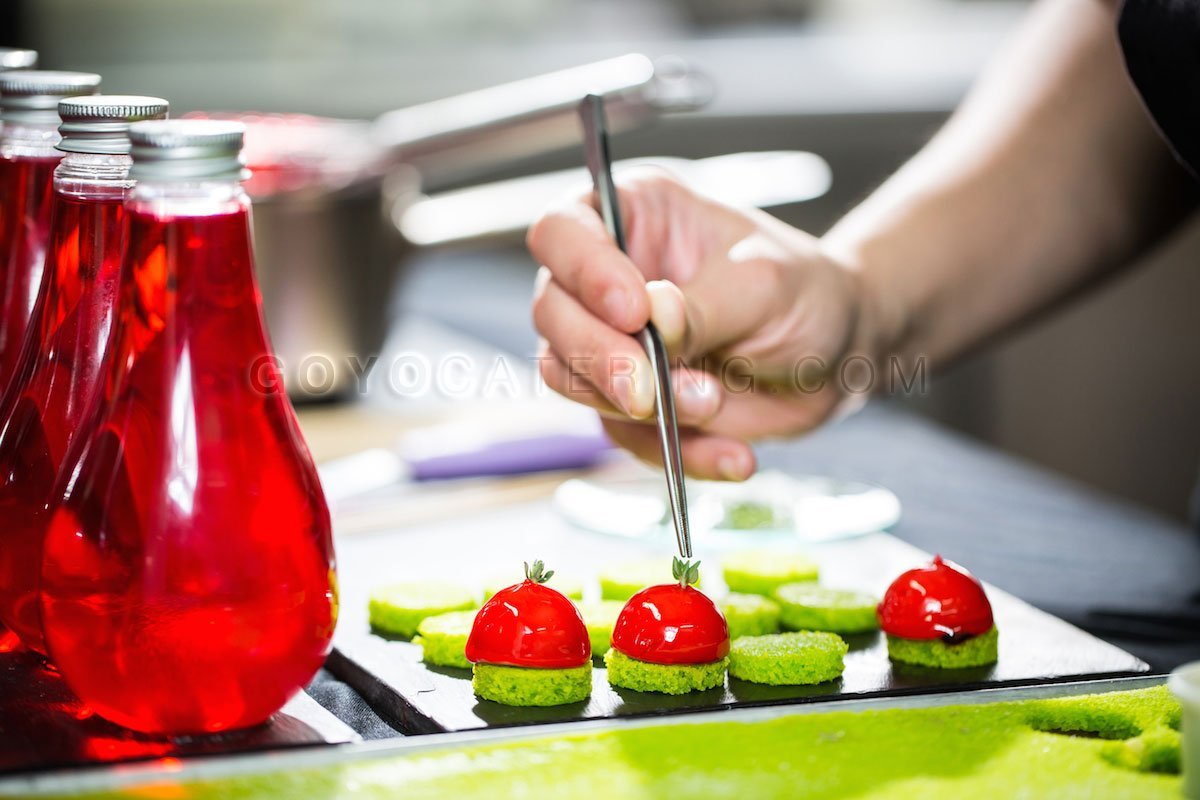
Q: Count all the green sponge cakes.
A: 12